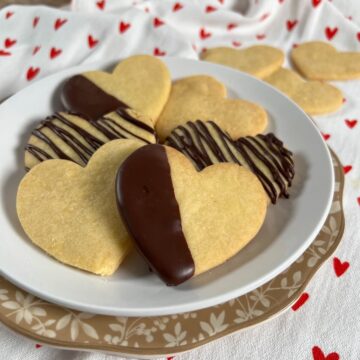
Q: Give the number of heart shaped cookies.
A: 9